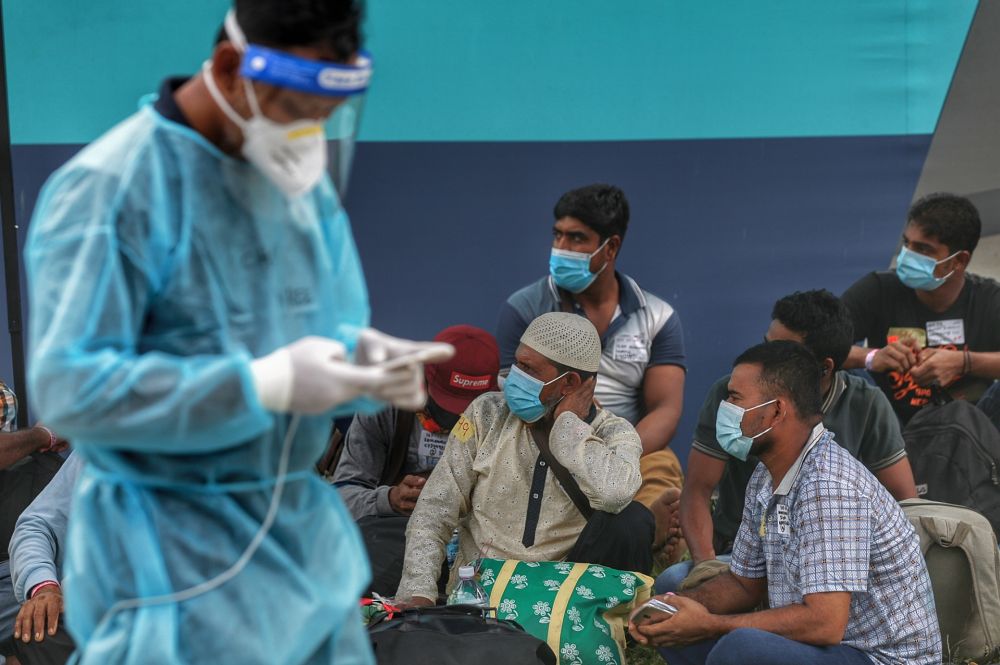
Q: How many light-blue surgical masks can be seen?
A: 4